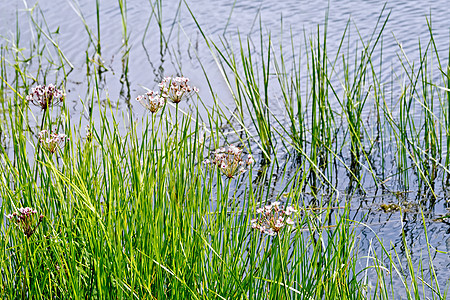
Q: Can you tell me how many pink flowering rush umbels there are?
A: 7